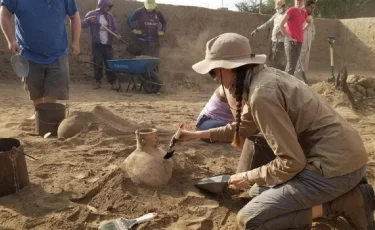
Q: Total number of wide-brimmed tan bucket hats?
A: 1